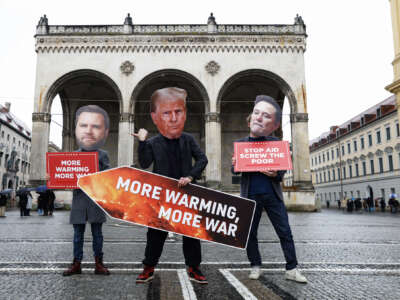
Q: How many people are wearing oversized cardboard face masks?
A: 3